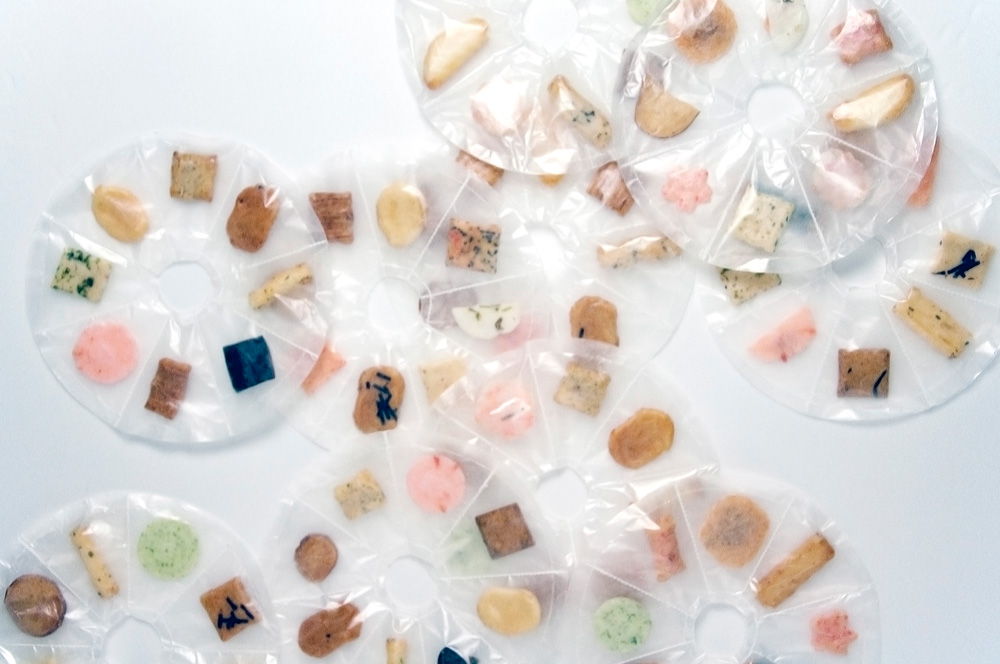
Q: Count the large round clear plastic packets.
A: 10